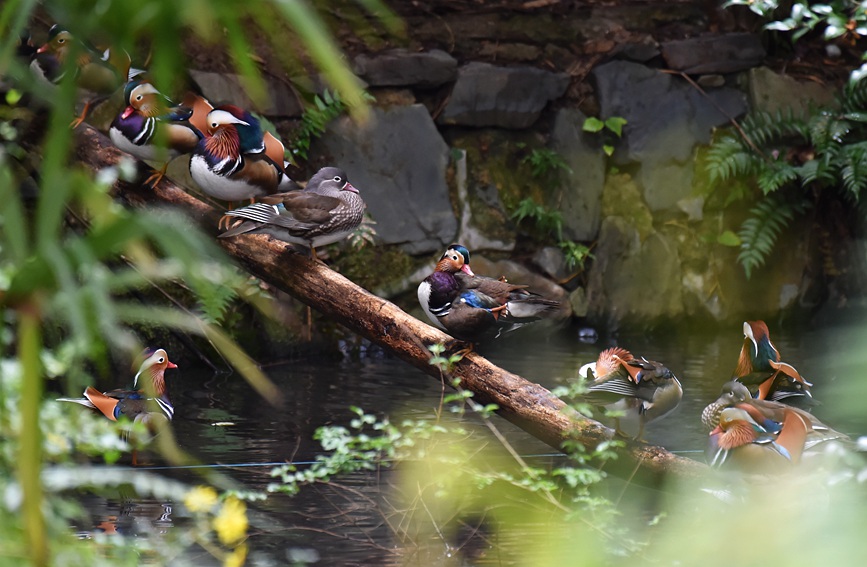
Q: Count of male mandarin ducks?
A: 8